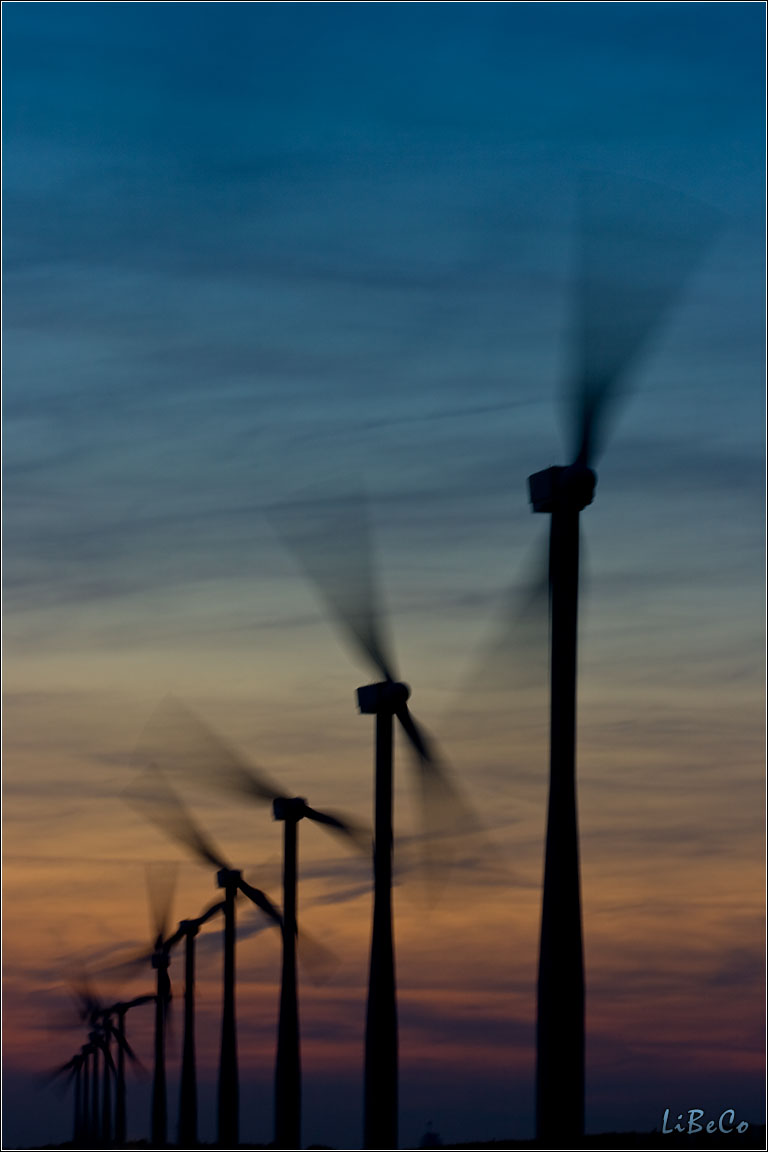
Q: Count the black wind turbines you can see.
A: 11